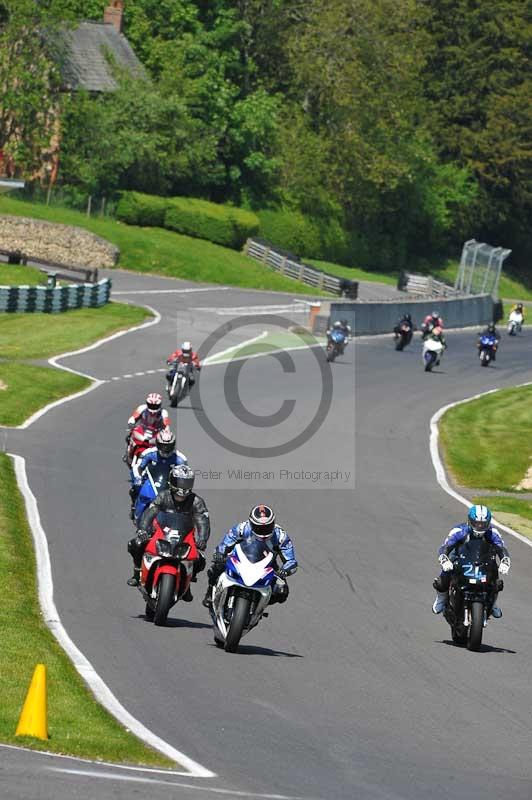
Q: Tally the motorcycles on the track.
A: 12